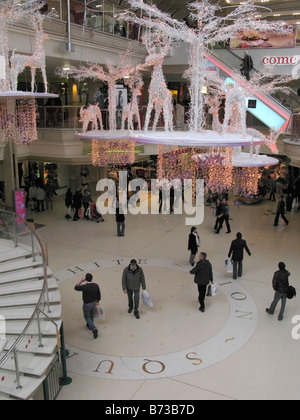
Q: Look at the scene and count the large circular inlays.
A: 1